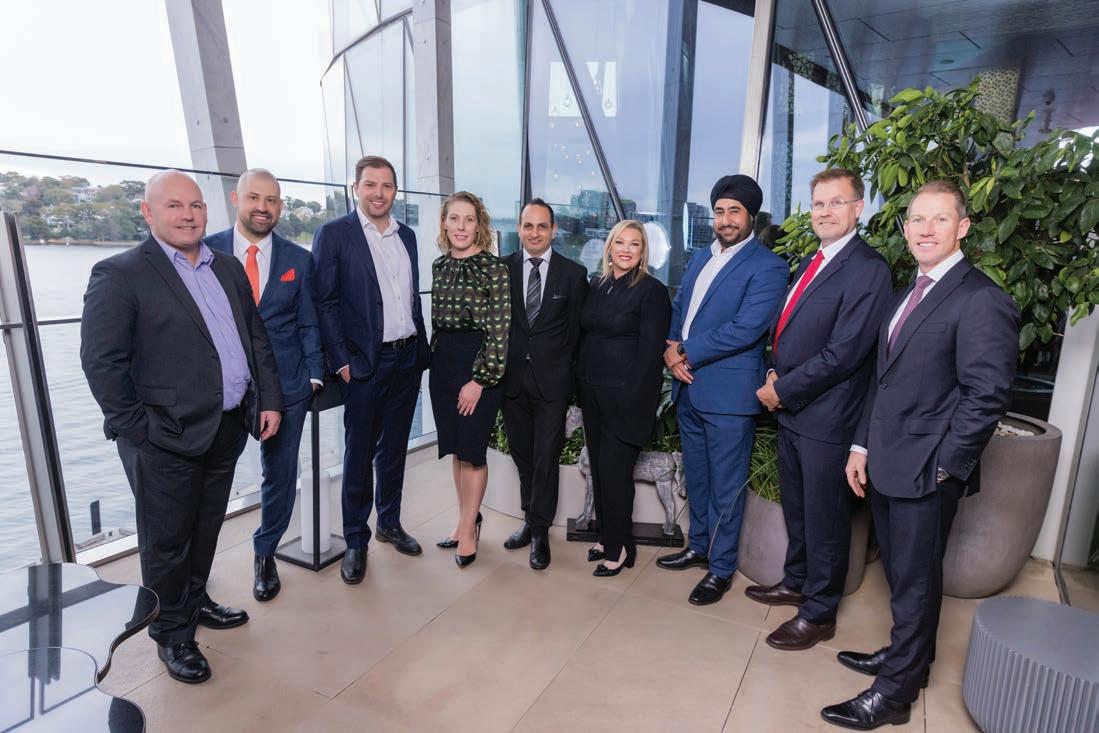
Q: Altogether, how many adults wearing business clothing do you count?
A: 9